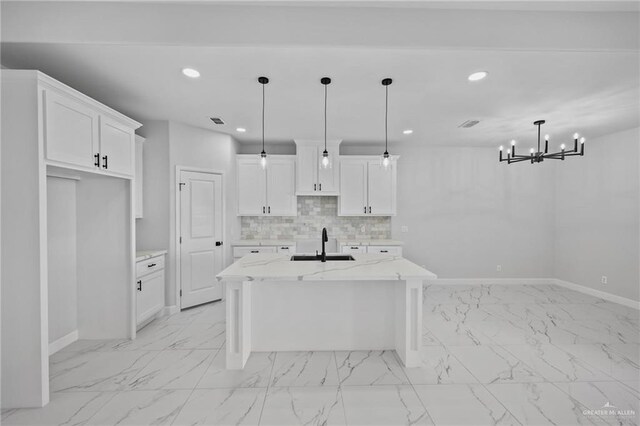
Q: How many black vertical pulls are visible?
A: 9